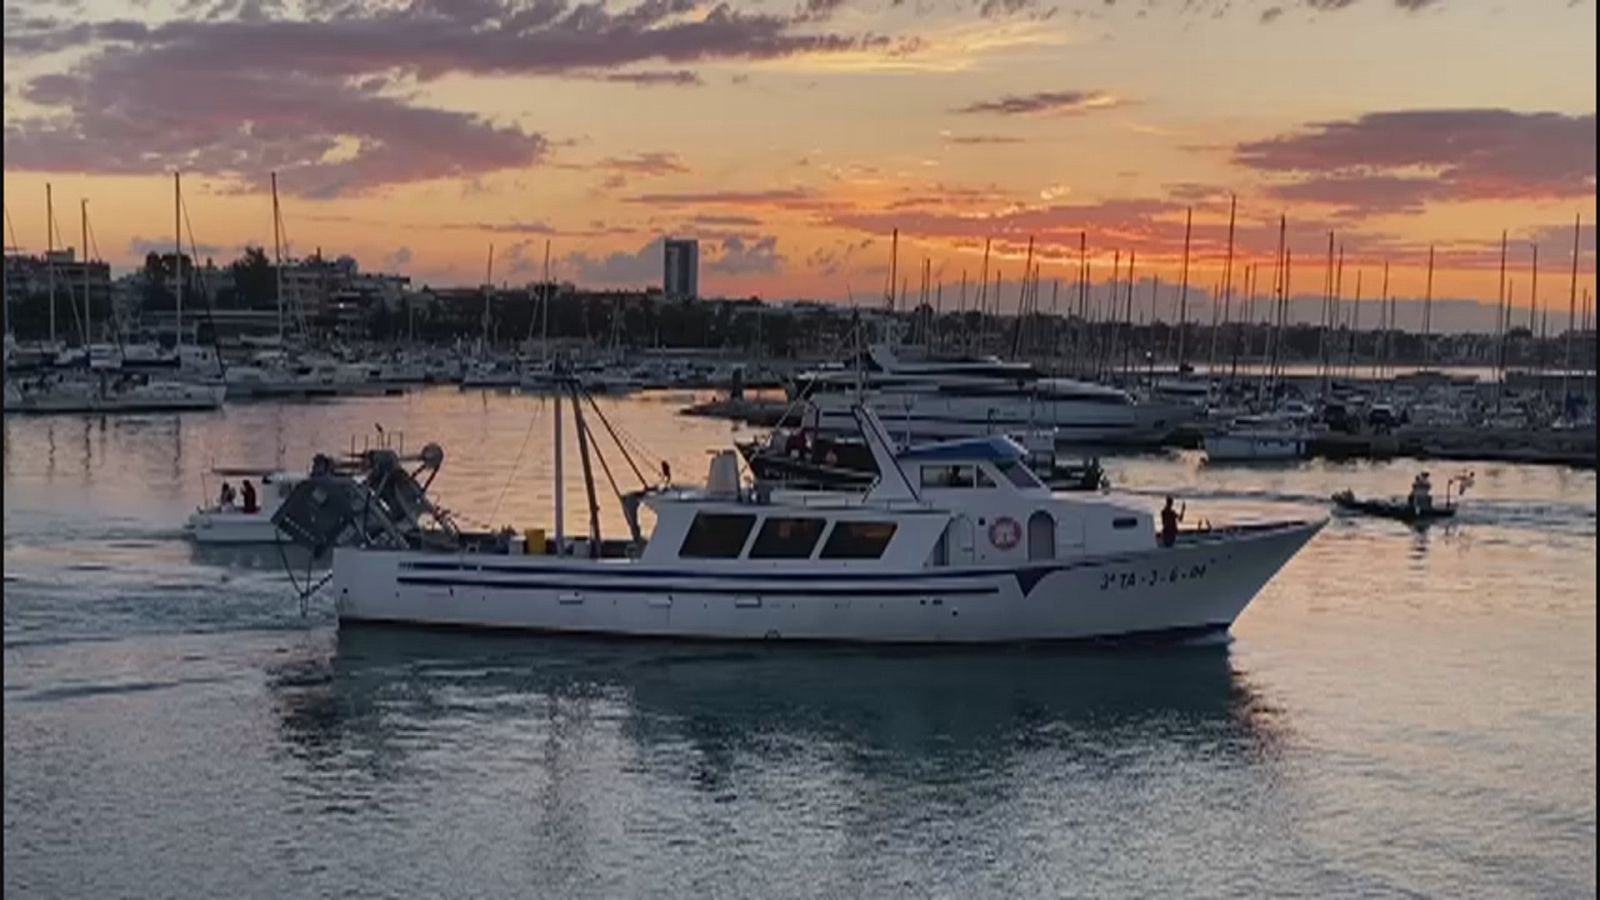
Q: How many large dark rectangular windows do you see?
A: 3